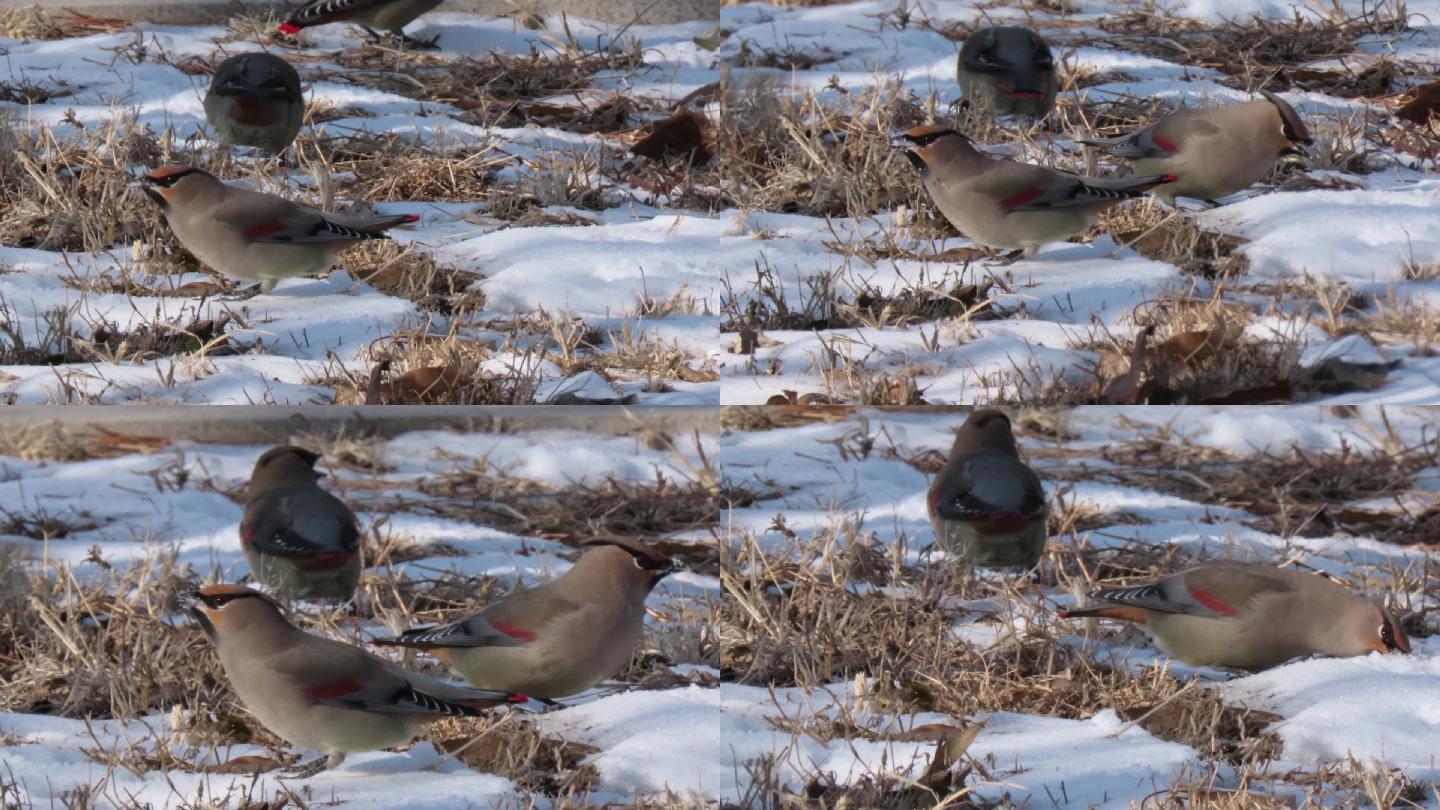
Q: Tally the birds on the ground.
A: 11